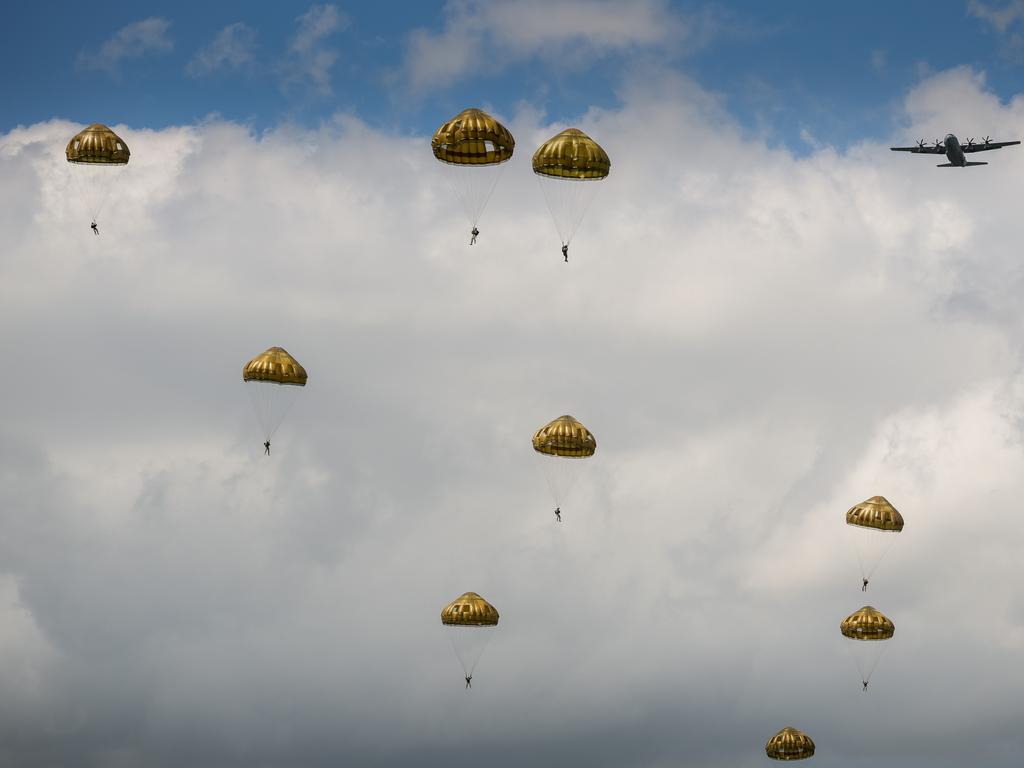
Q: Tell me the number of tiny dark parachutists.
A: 8